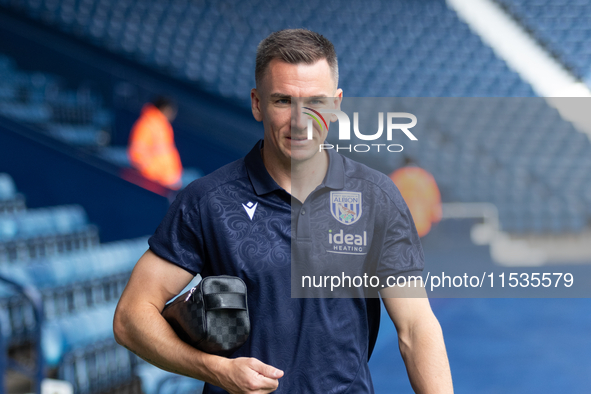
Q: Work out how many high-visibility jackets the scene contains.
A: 2